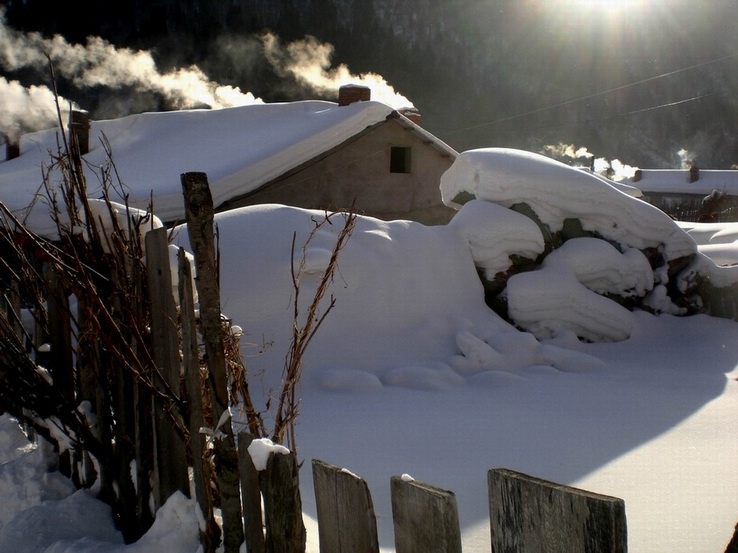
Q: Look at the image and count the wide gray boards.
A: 3